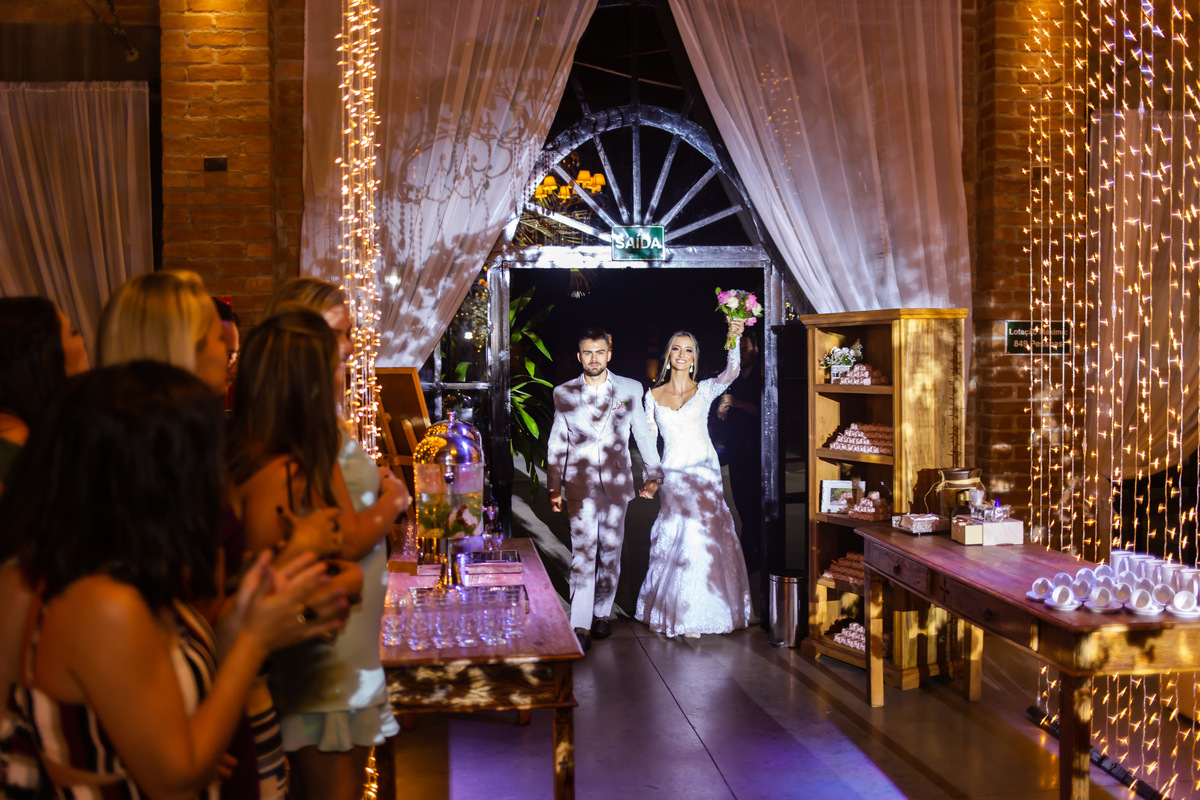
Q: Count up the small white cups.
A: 14